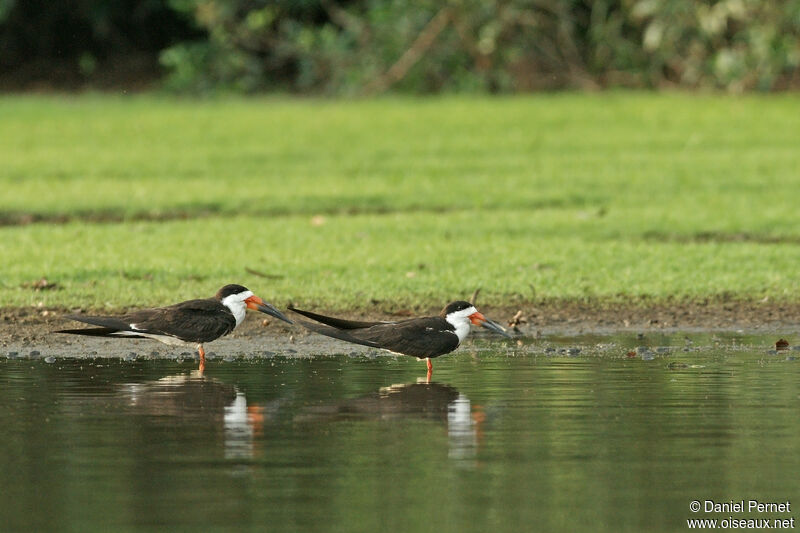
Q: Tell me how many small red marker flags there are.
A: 0